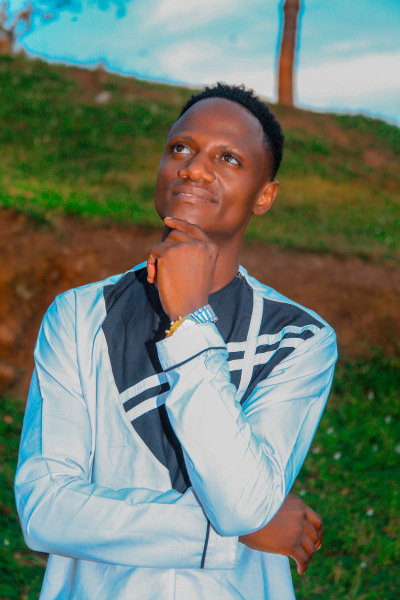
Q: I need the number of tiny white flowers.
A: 11